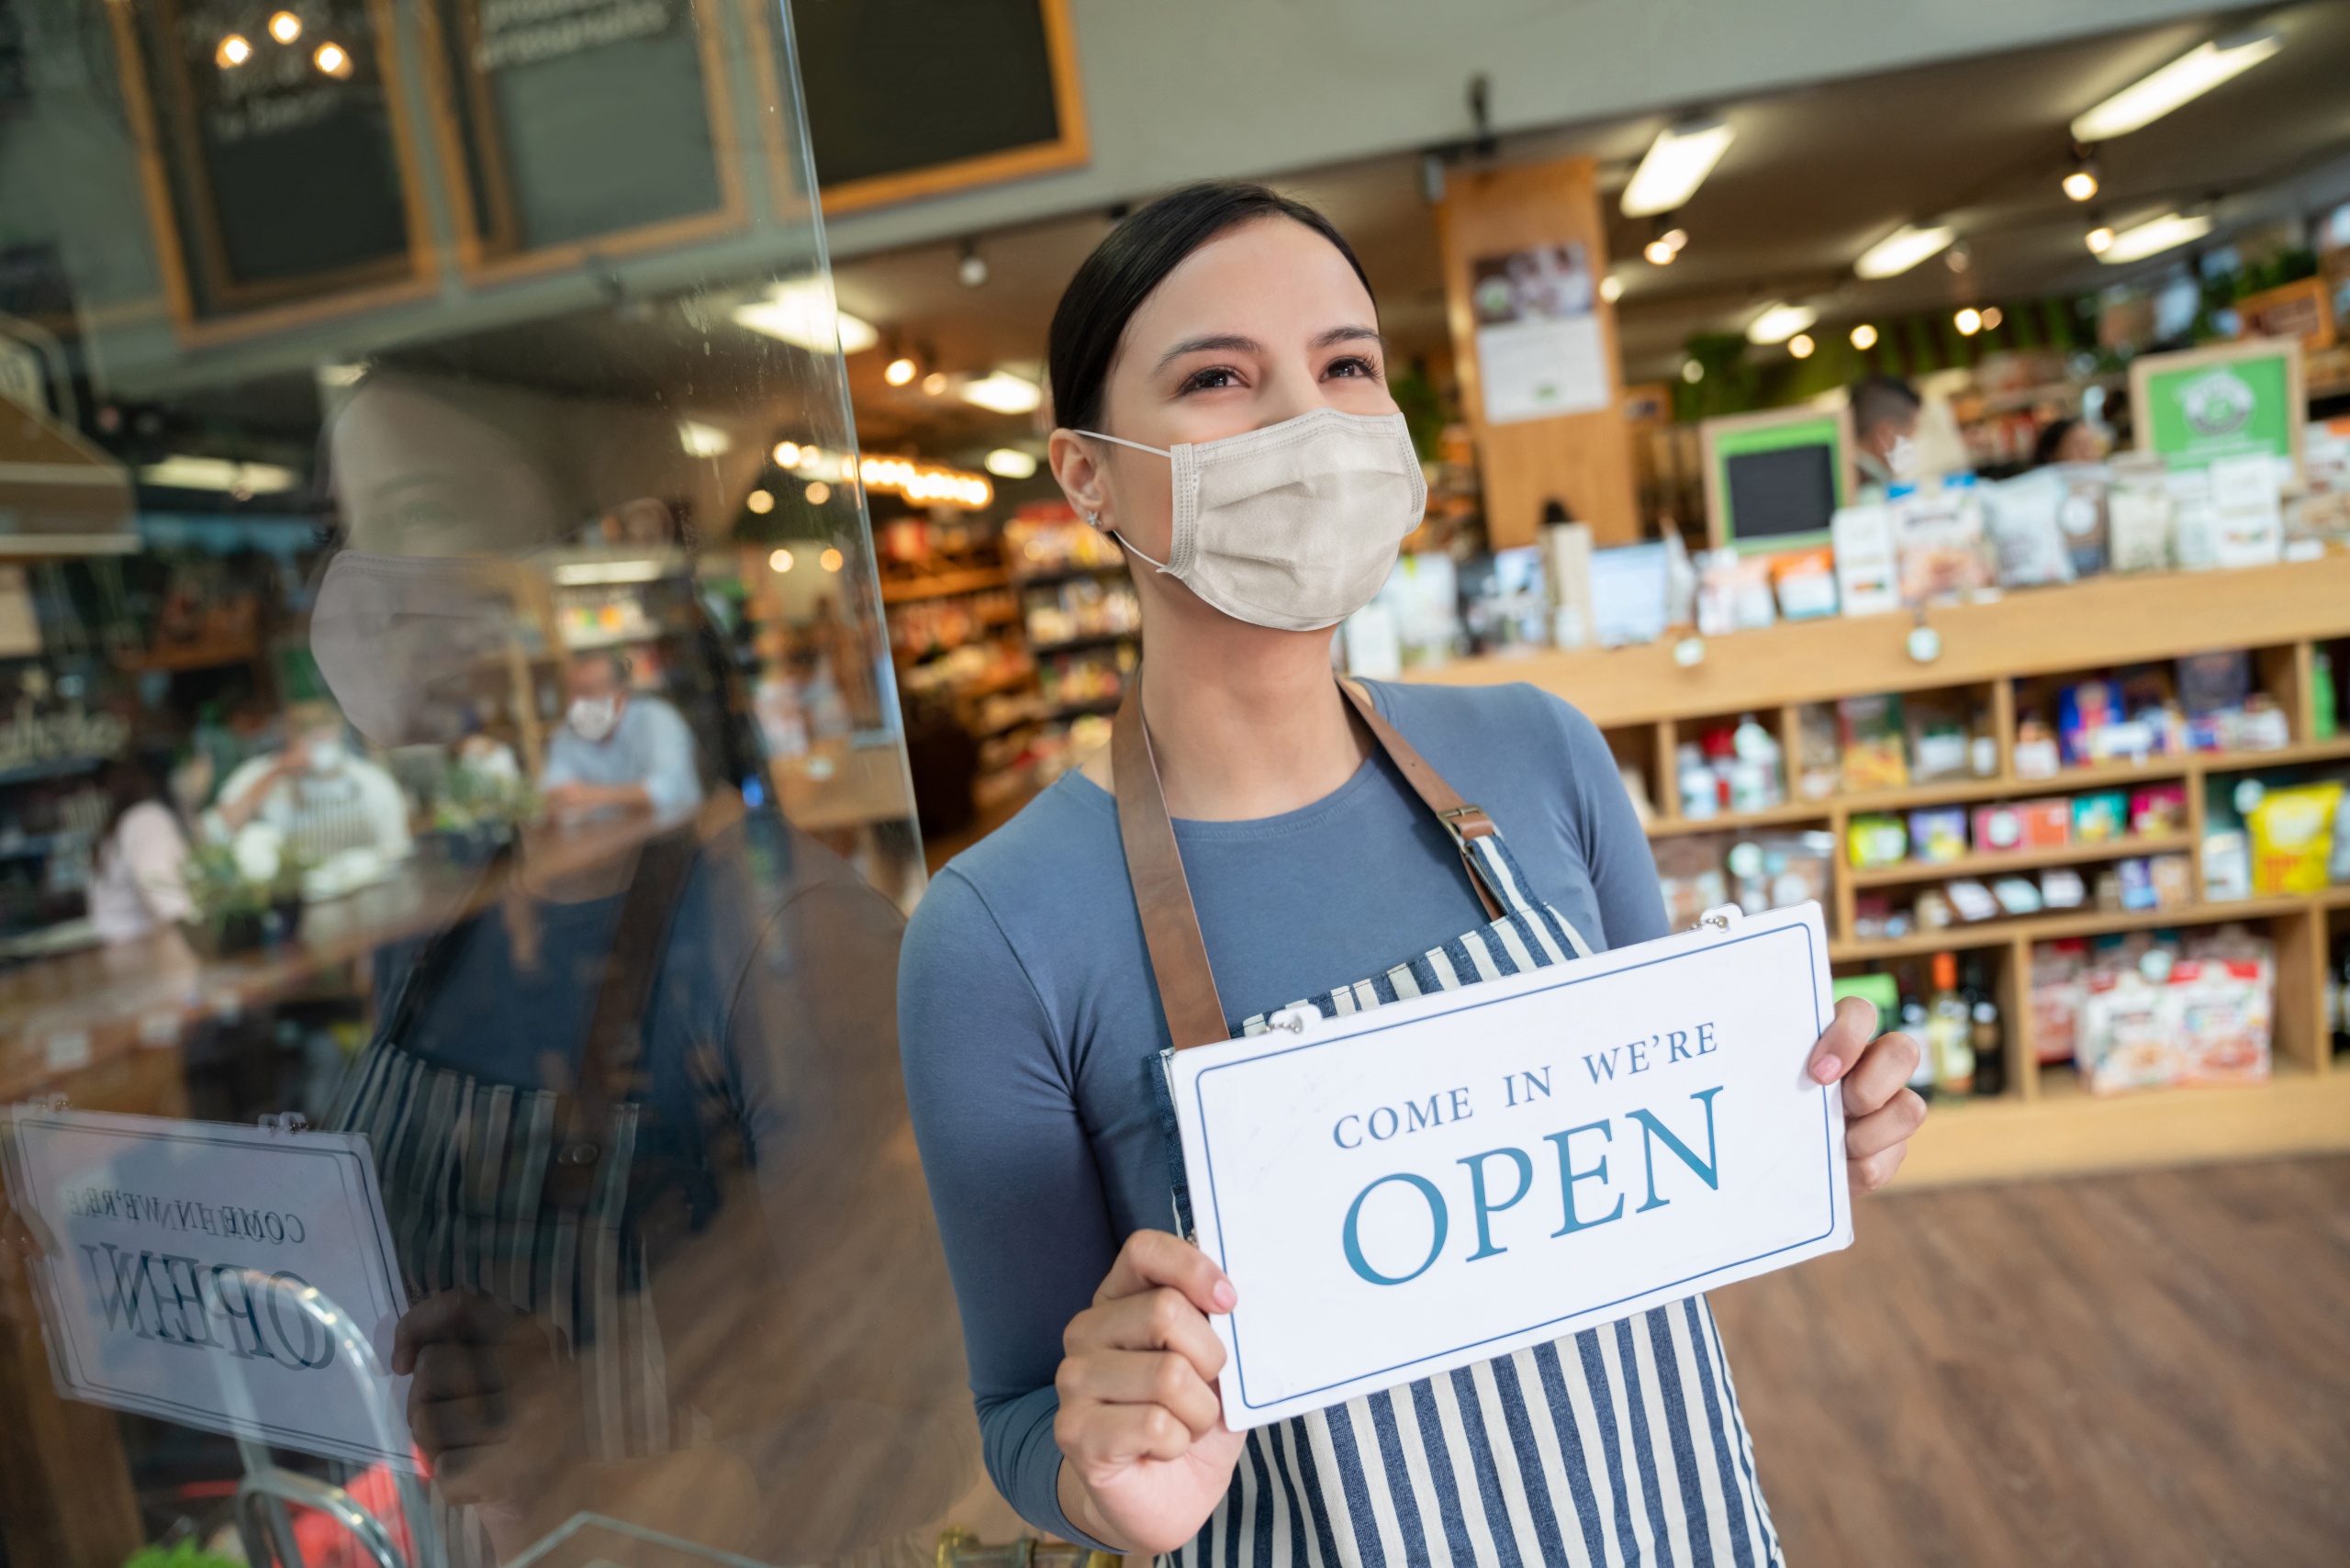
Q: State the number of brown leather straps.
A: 2